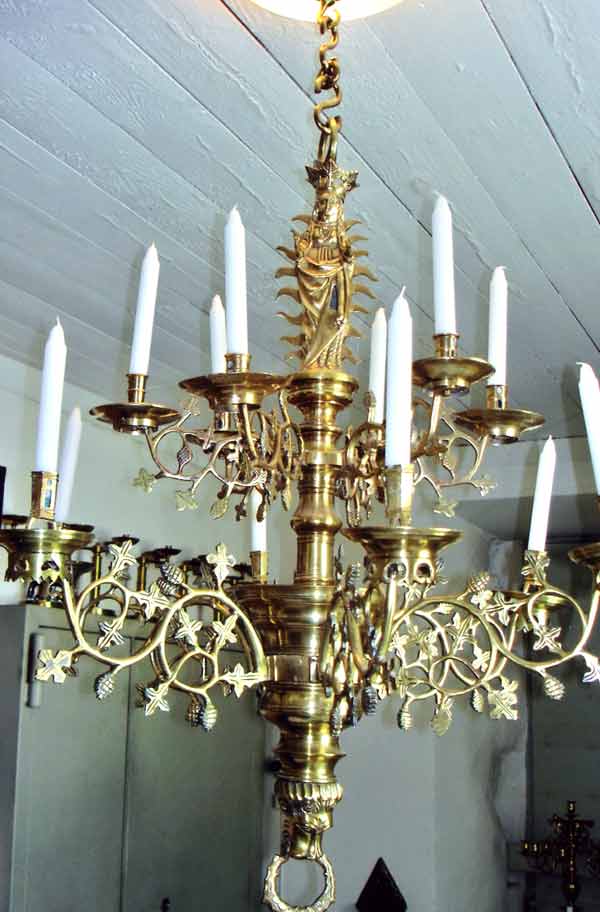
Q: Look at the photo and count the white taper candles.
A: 12